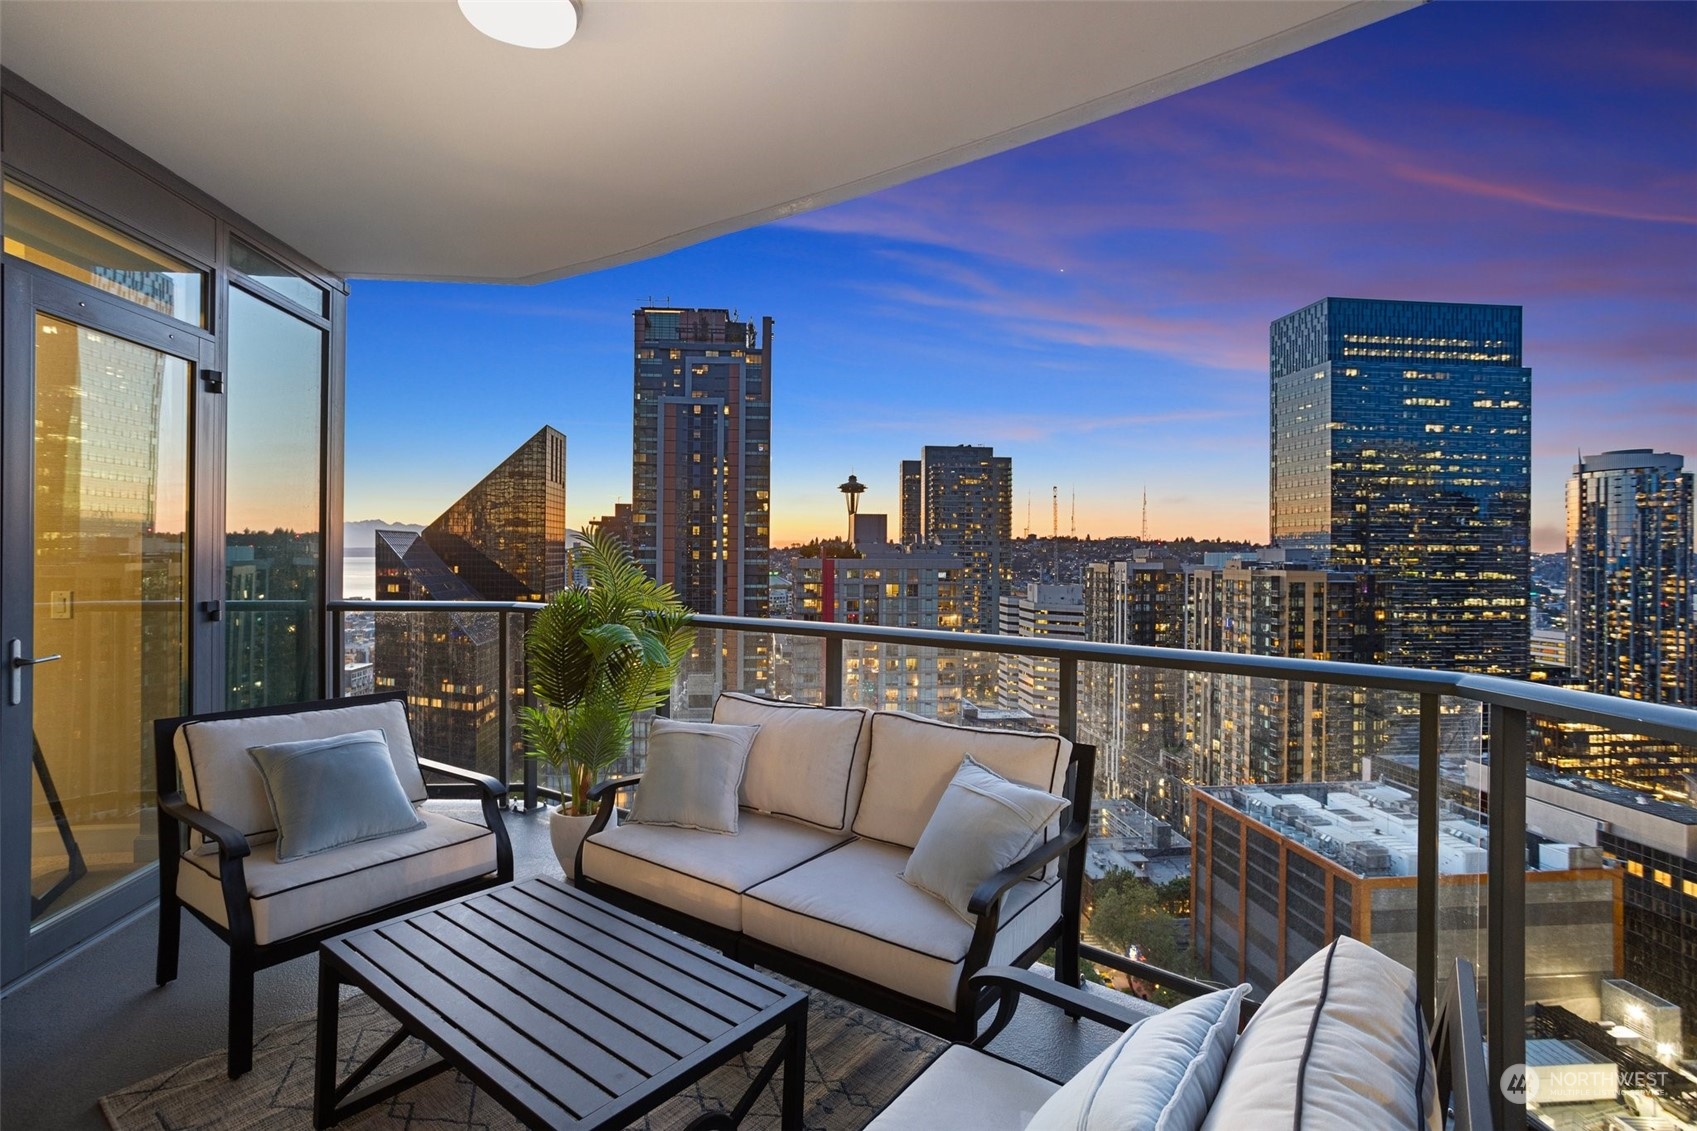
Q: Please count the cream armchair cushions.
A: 4